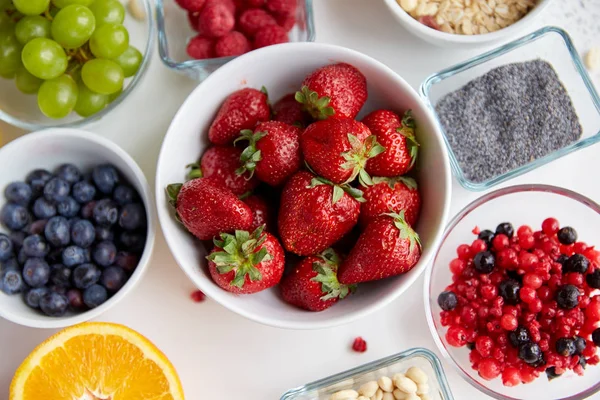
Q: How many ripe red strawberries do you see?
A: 14